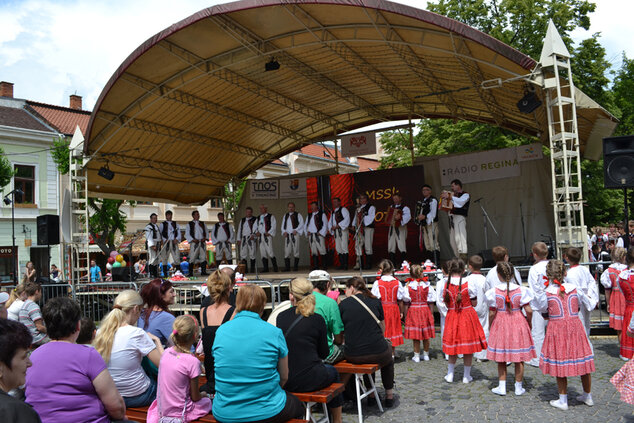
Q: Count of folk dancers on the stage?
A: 13